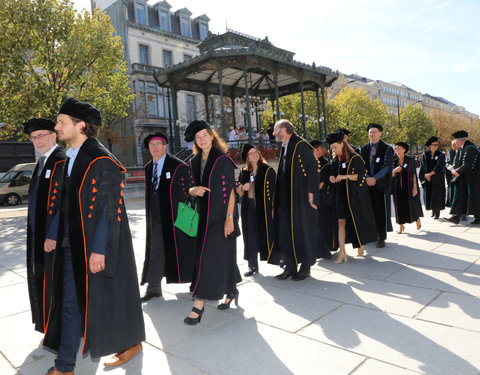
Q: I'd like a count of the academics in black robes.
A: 14